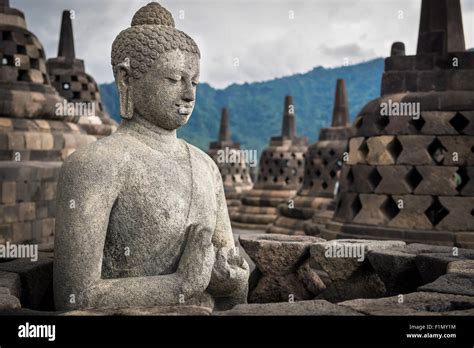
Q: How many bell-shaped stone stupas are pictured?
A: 6